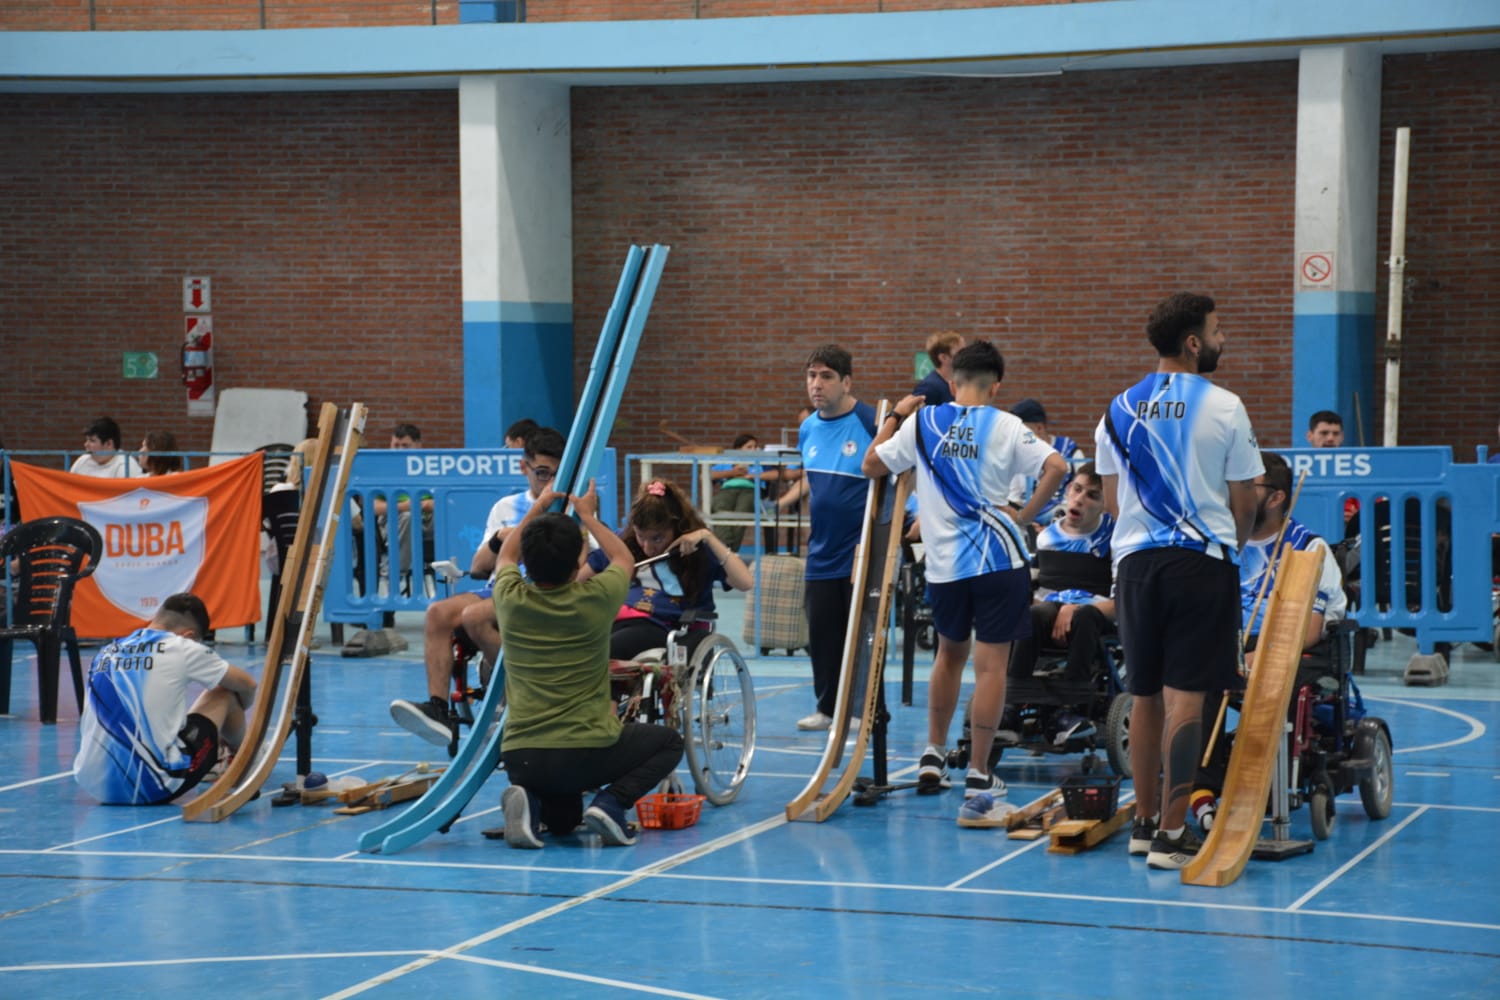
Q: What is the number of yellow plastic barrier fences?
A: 0